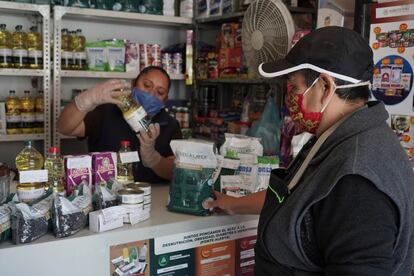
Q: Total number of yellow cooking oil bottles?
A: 12